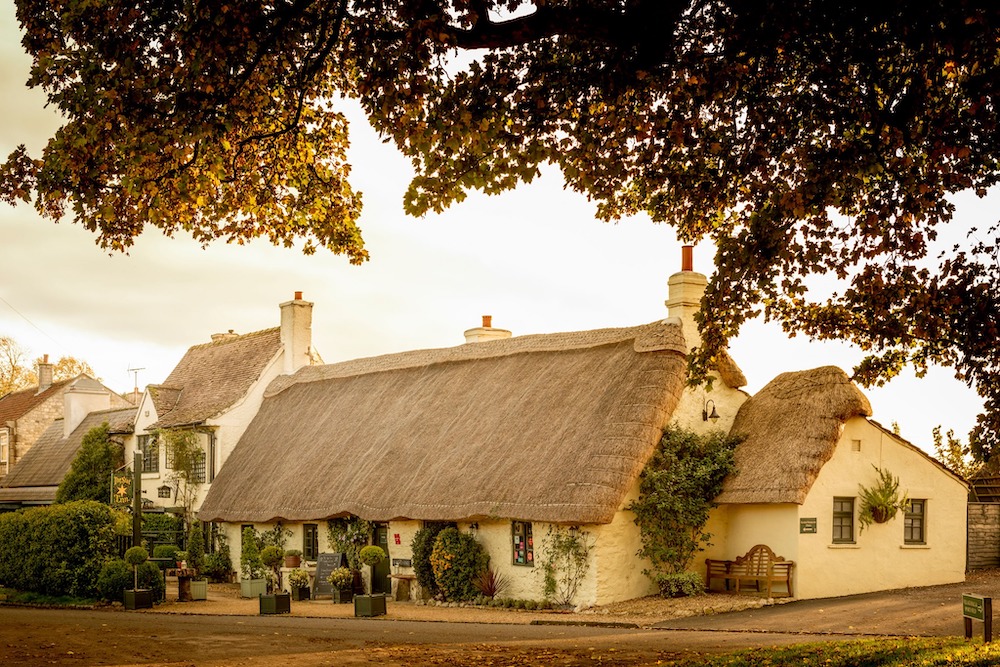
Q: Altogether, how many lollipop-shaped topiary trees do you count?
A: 3